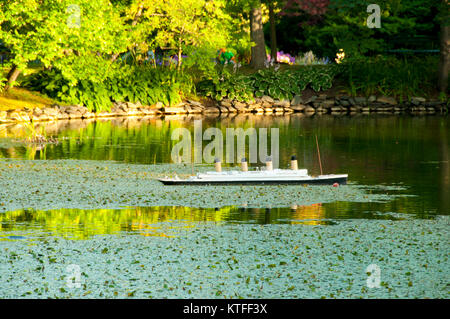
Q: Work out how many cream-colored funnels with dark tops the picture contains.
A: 4